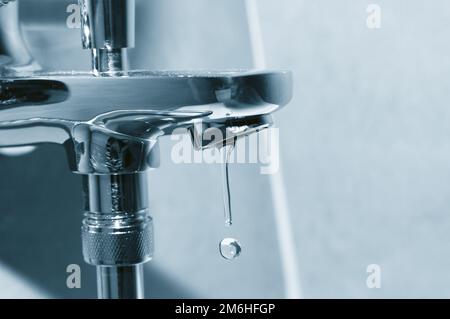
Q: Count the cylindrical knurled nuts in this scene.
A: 1